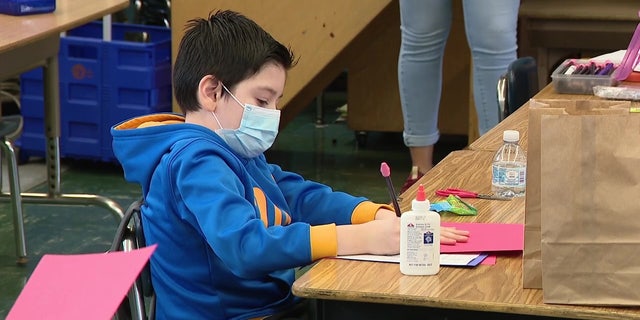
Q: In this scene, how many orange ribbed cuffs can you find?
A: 2